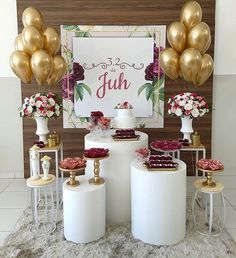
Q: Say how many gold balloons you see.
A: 13